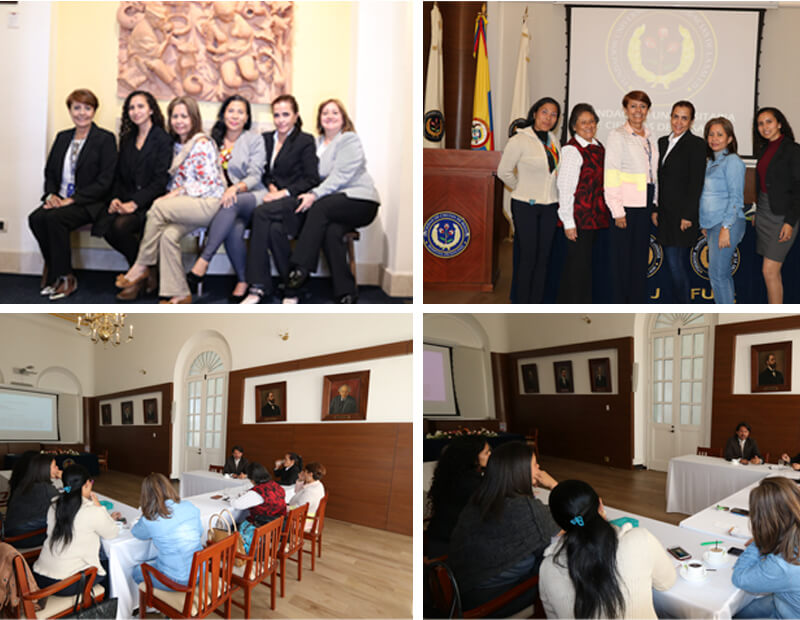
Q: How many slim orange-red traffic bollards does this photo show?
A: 0